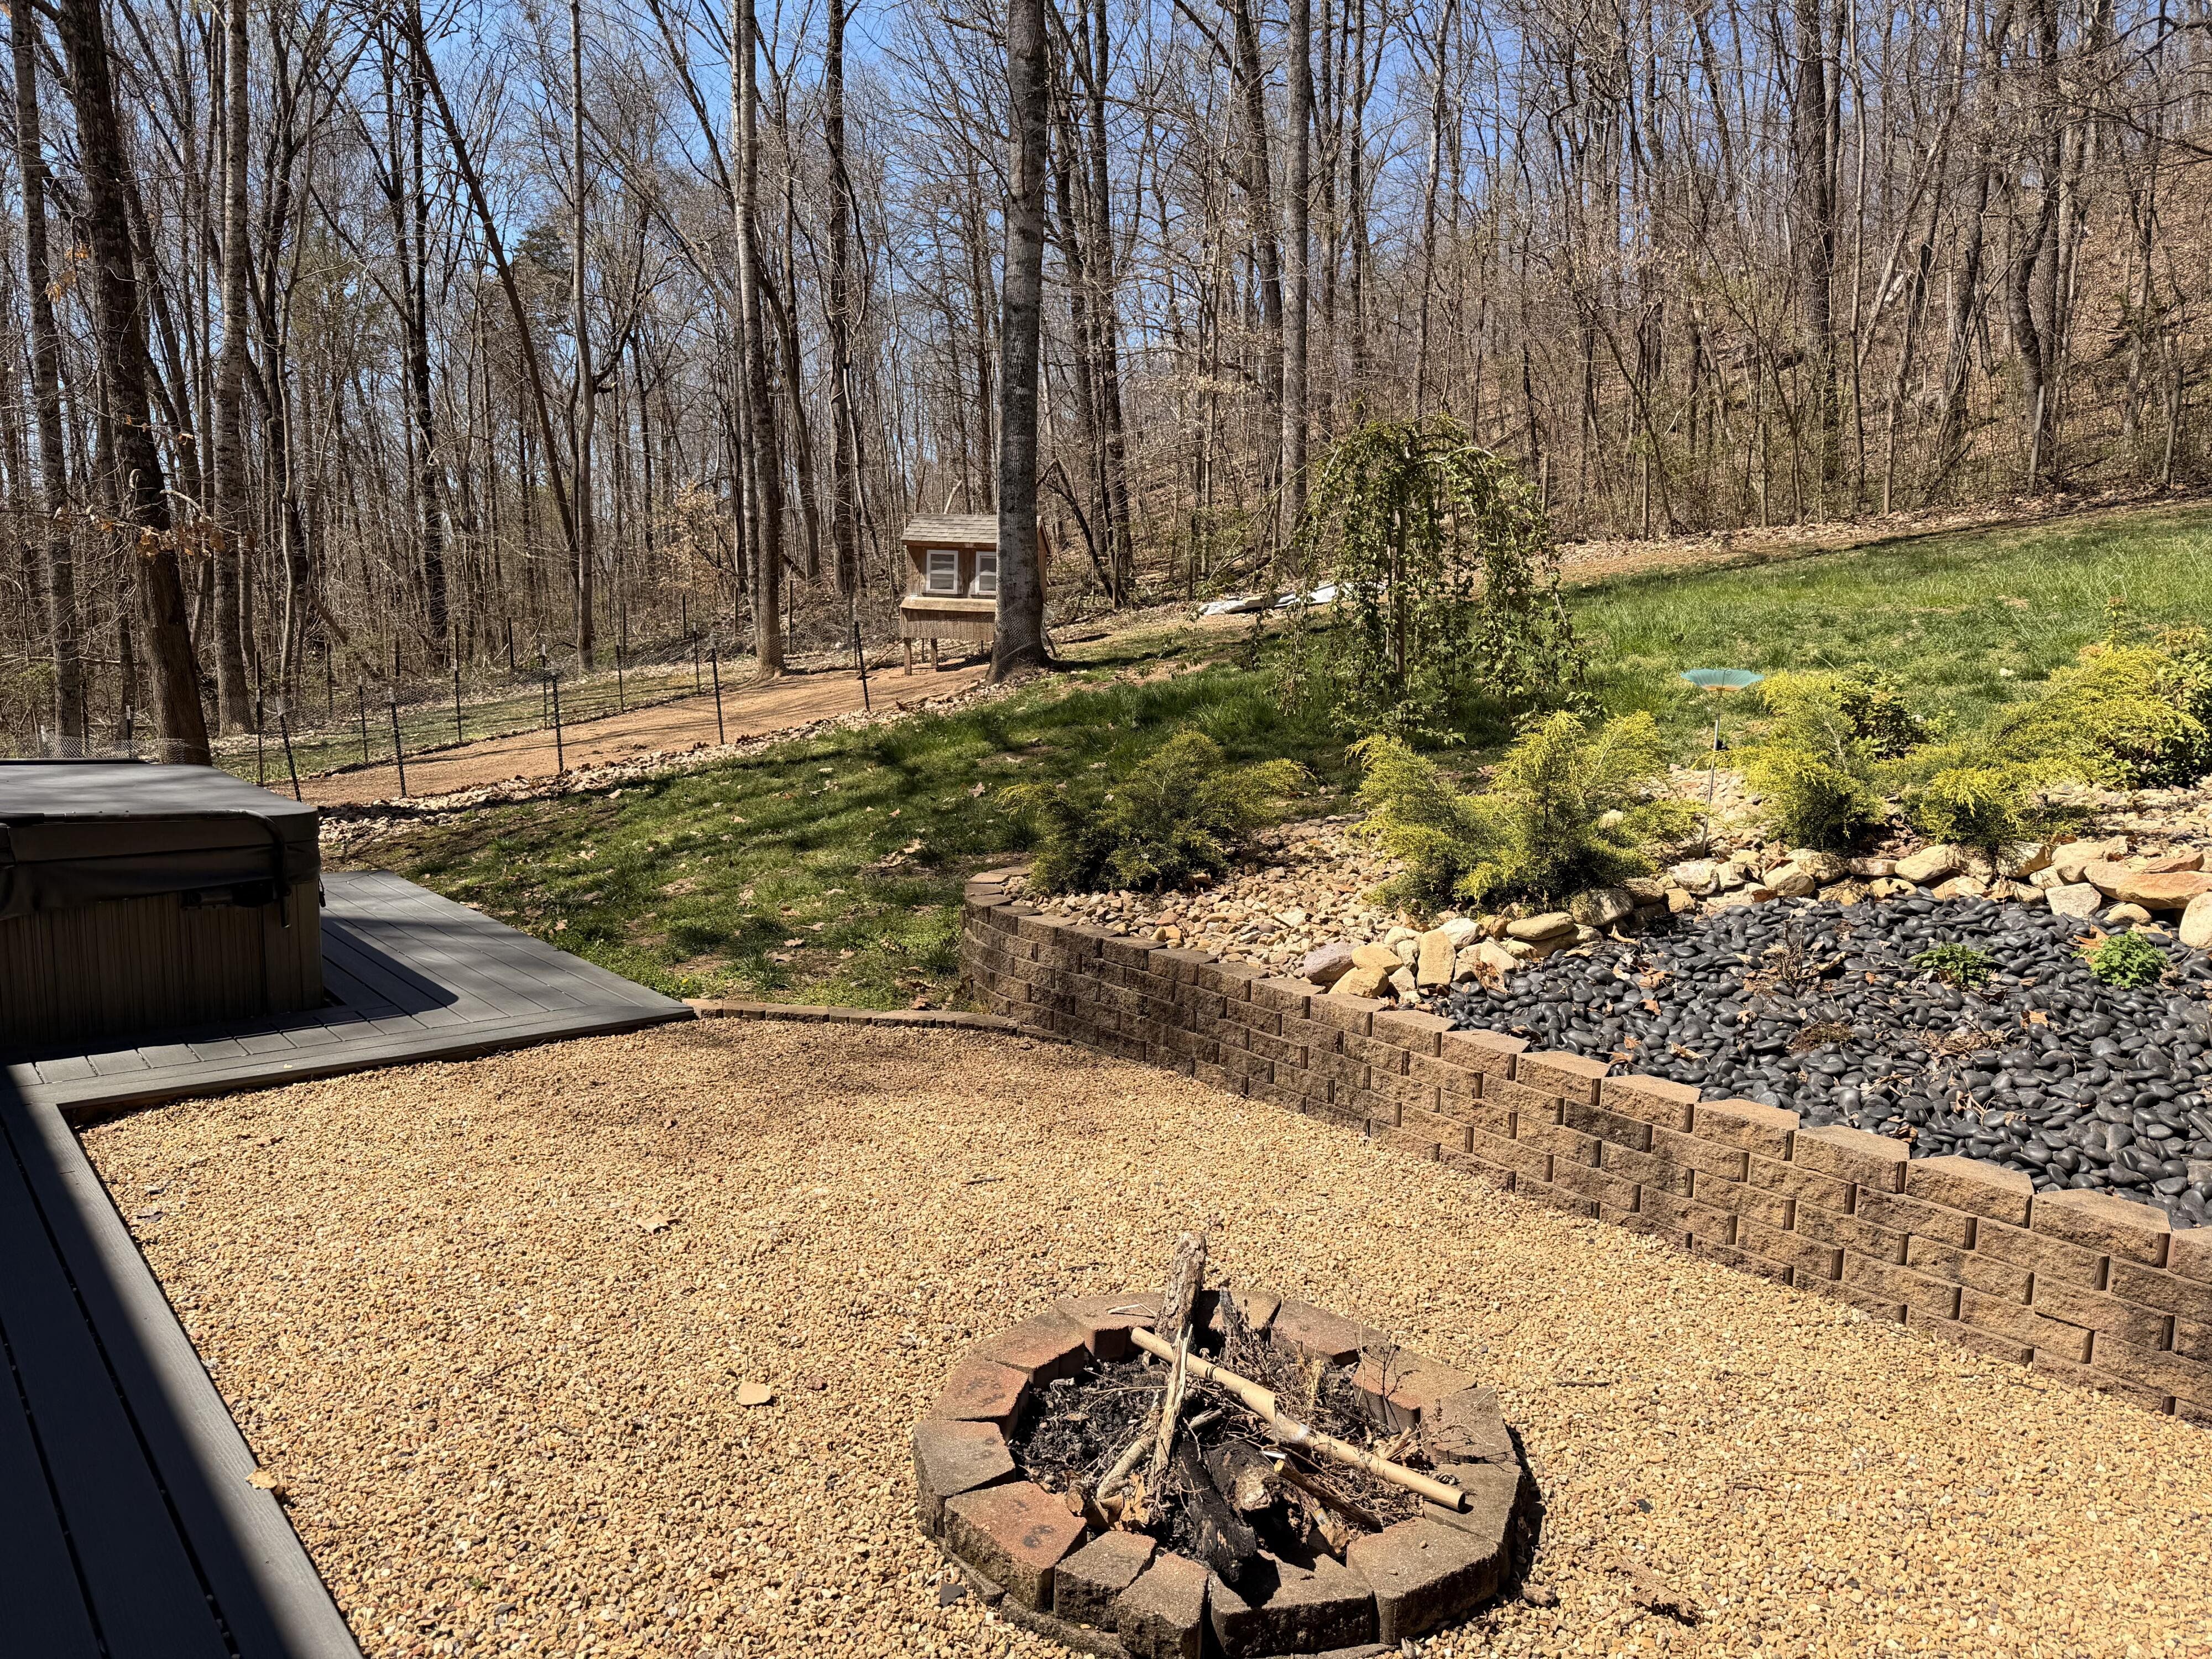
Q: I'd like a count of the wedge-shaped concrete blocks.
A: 14